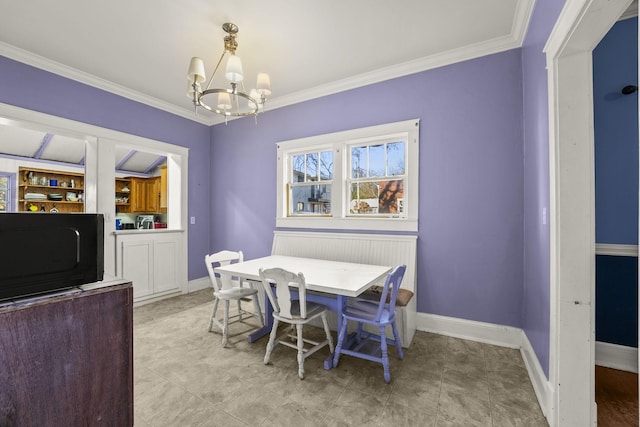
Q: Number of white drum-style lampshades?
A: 6